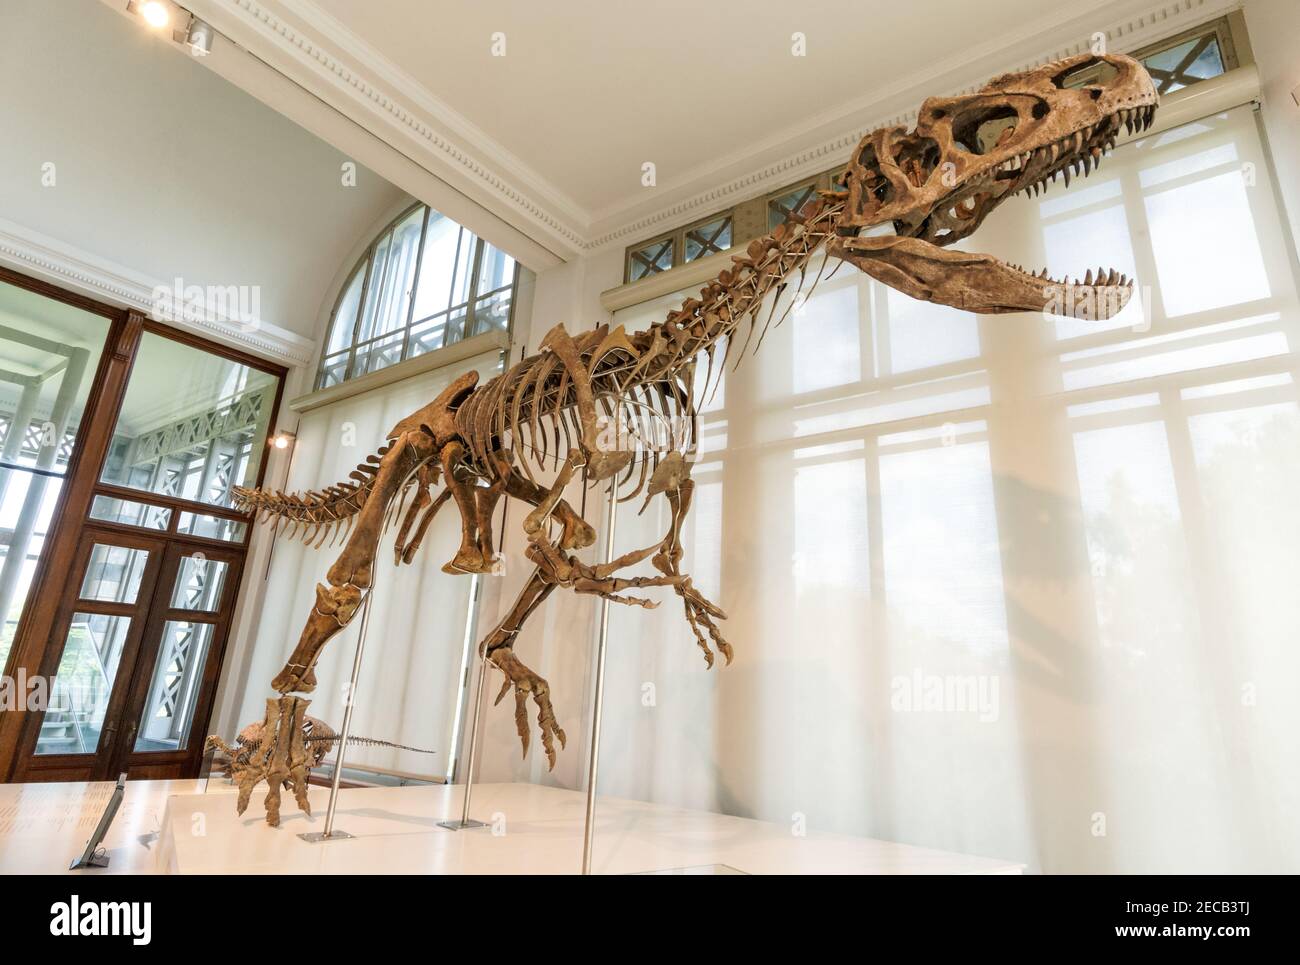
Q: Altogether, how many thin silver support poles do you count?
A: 3